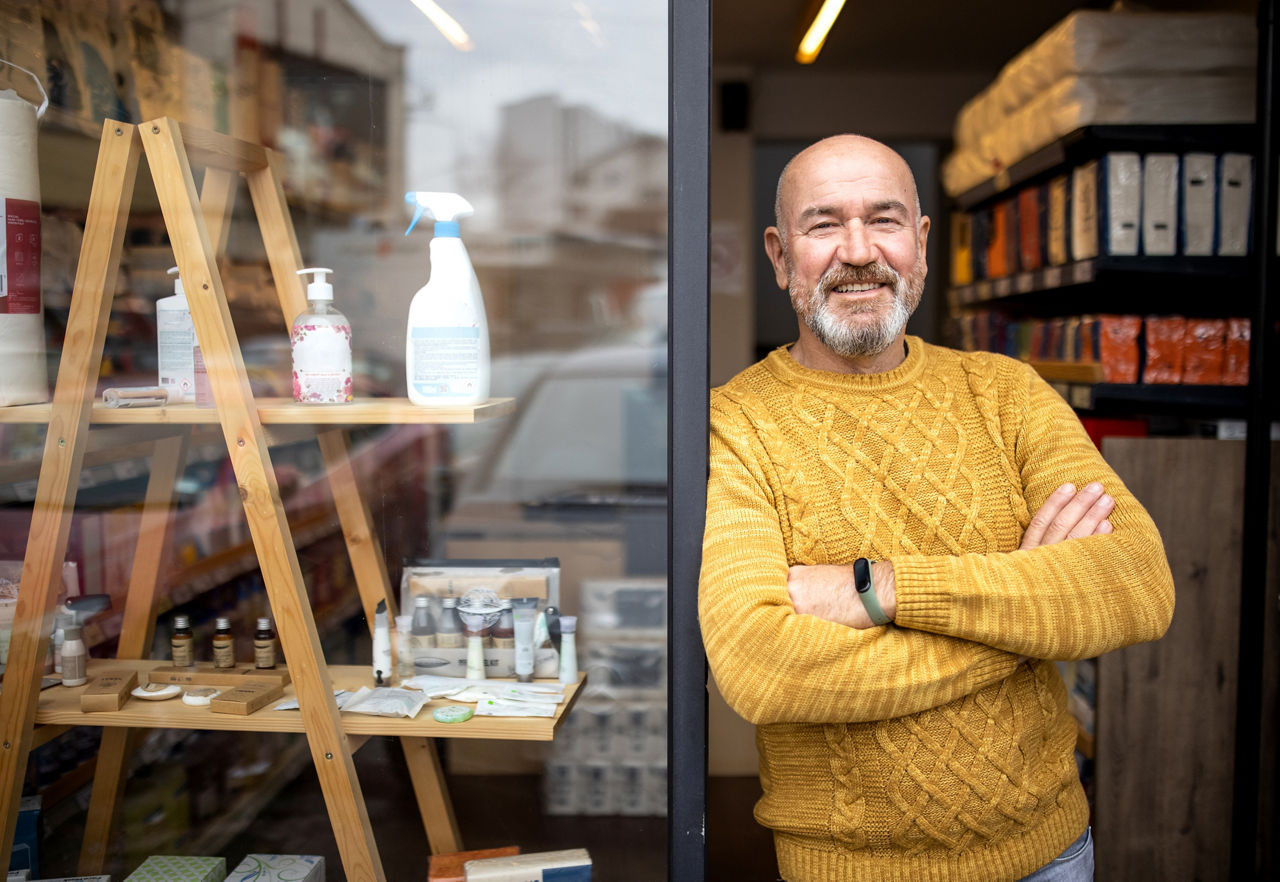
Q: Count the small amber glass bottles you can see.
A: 3